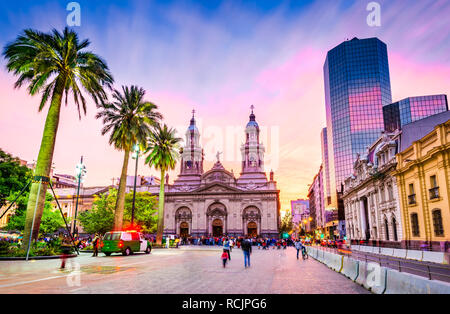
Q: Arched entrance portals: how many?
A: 3